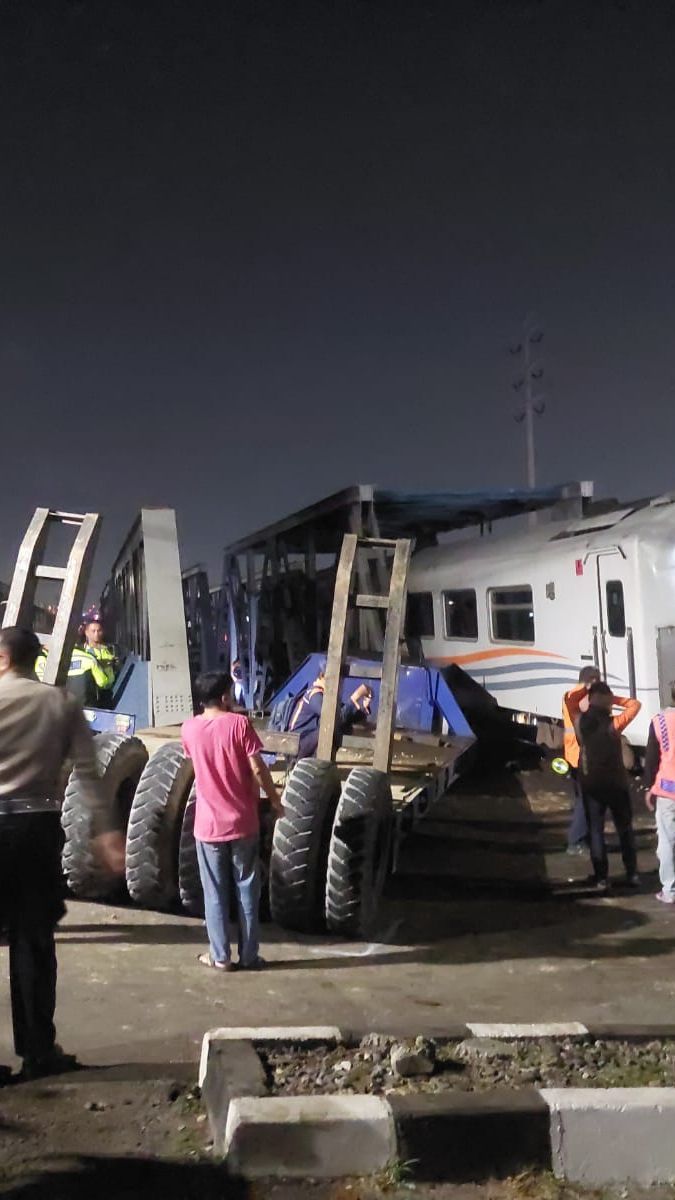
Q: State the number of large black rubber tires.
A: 5